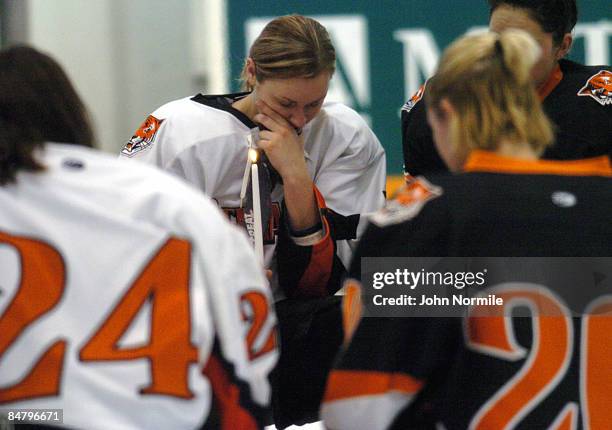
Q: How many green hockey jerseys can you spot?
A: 0